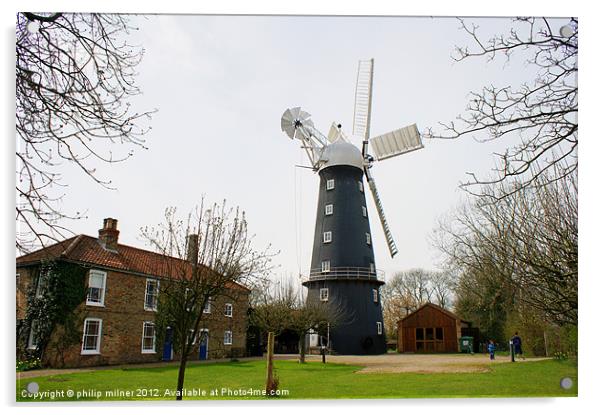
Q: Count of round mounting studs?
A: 4